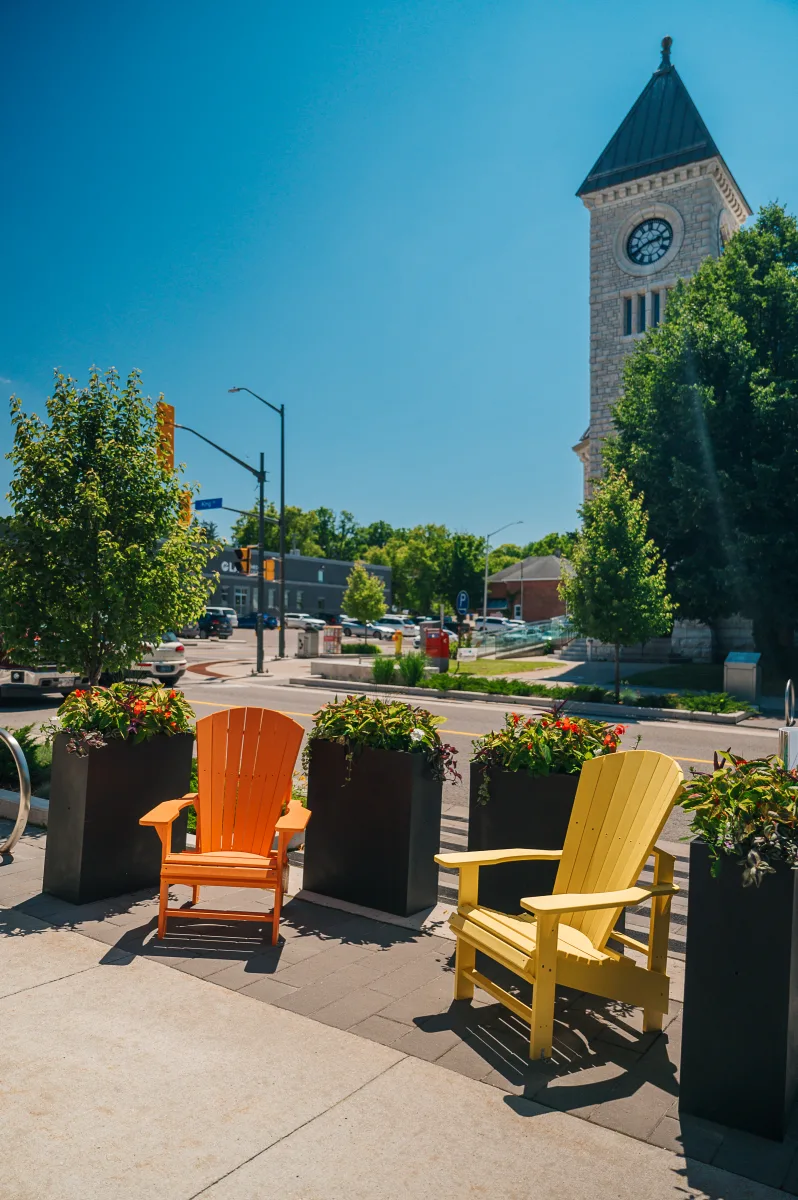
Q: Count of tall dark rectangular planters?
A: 4